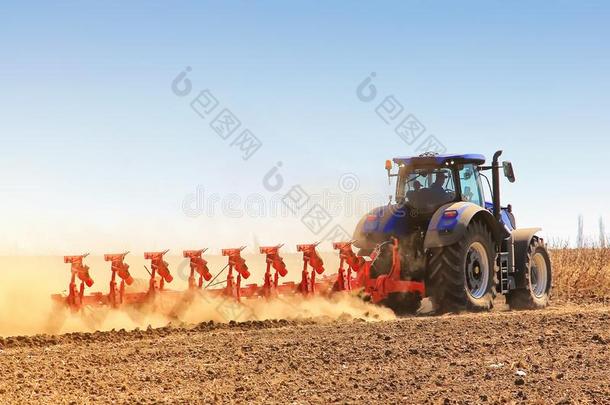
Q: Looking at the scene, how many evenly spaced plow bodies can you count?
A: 8